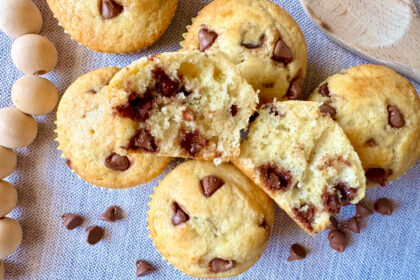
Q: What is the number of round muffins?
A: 5